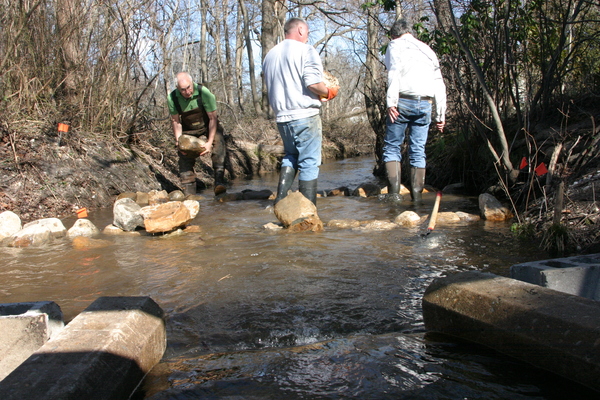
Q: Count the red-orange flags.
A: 4